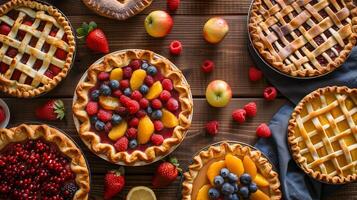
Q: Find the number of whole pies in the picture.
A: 1